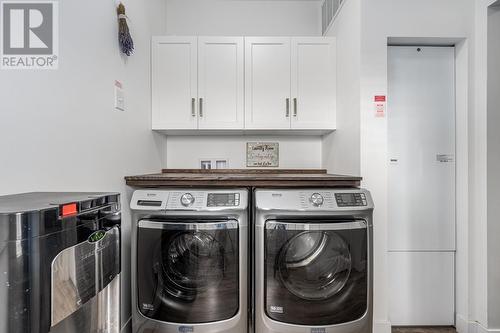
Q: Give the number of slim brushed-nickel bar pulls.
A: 4